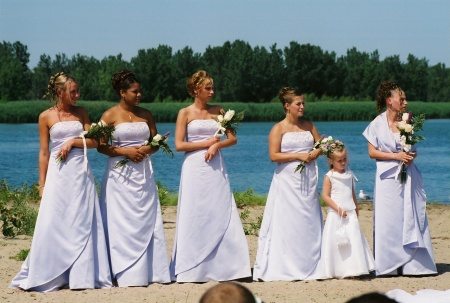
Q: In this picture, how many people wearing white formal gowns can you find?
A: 6